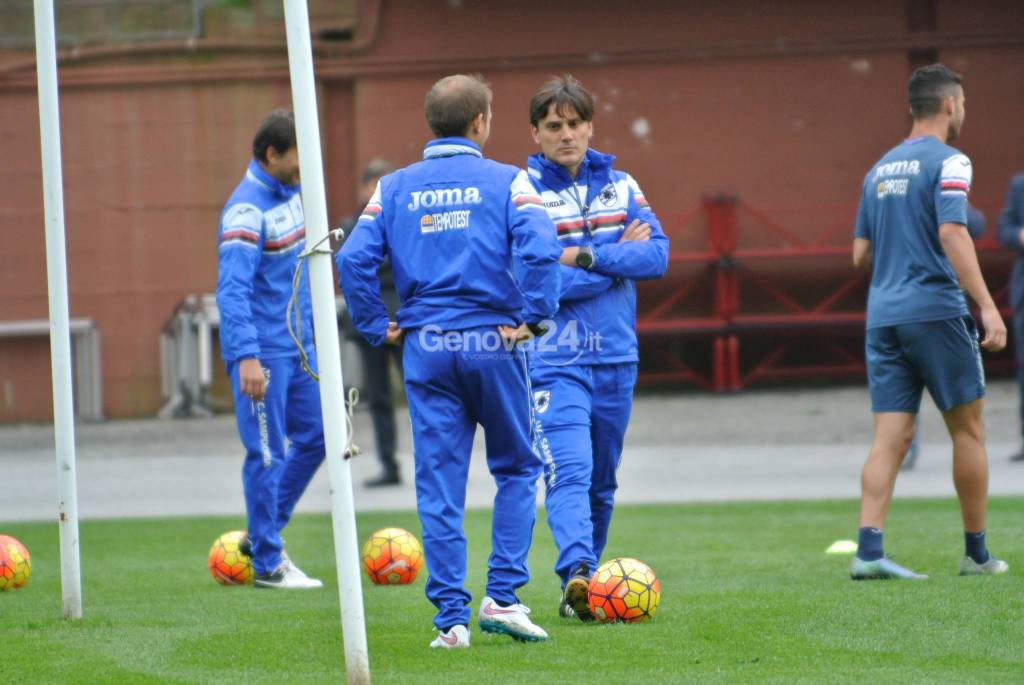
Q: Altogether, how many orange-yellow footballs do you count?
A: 4